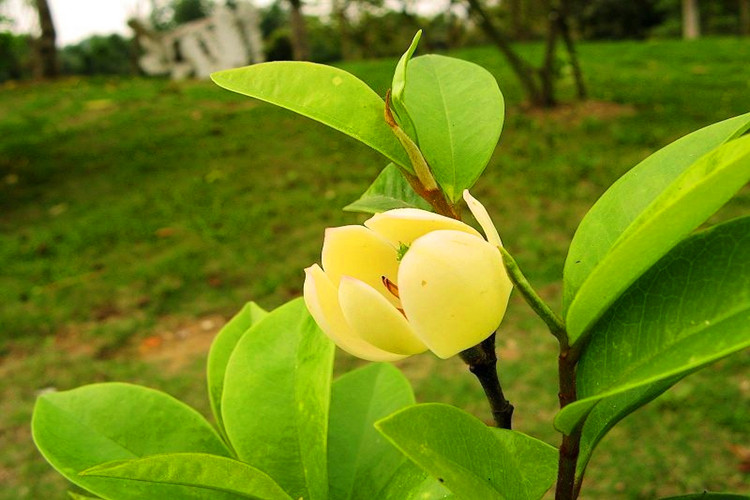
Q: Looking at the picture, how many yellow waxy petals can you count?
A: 6